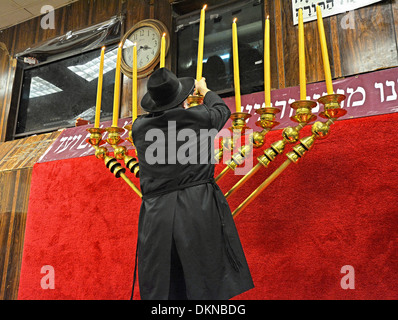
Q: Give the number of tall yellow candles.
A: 9